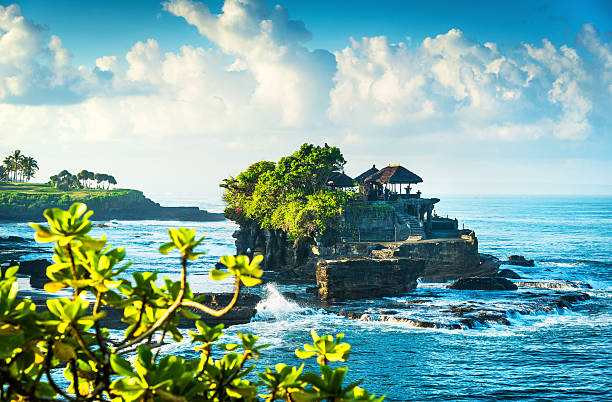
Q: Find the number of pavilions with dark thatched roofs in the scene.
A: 3